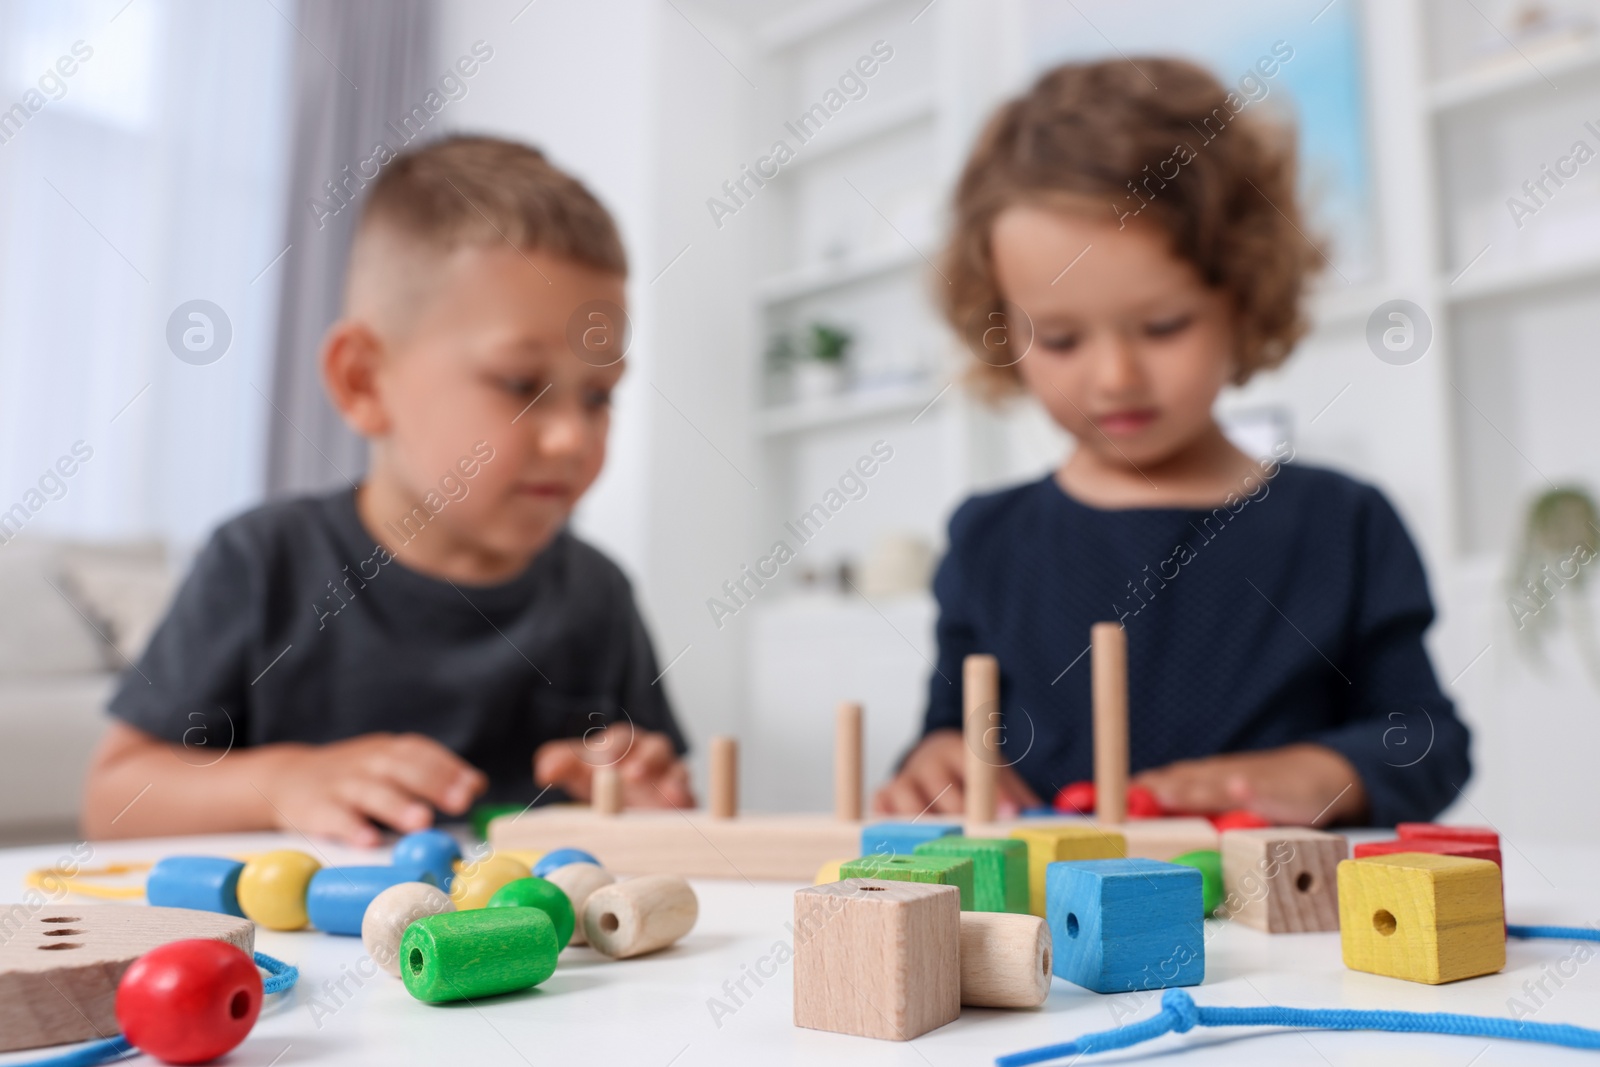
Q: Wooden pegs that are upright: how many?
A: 5